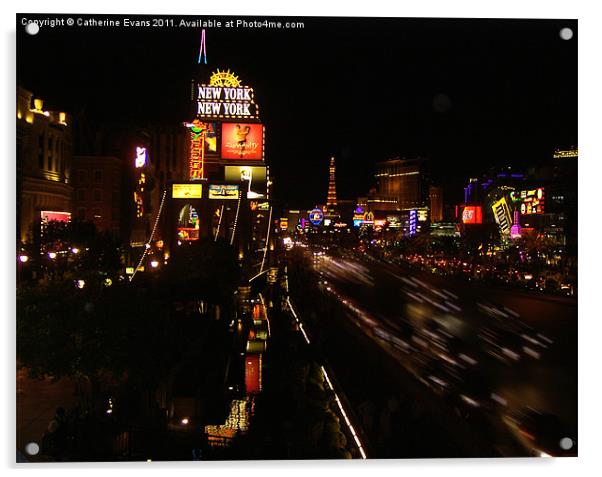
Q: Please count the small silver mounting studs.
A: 4